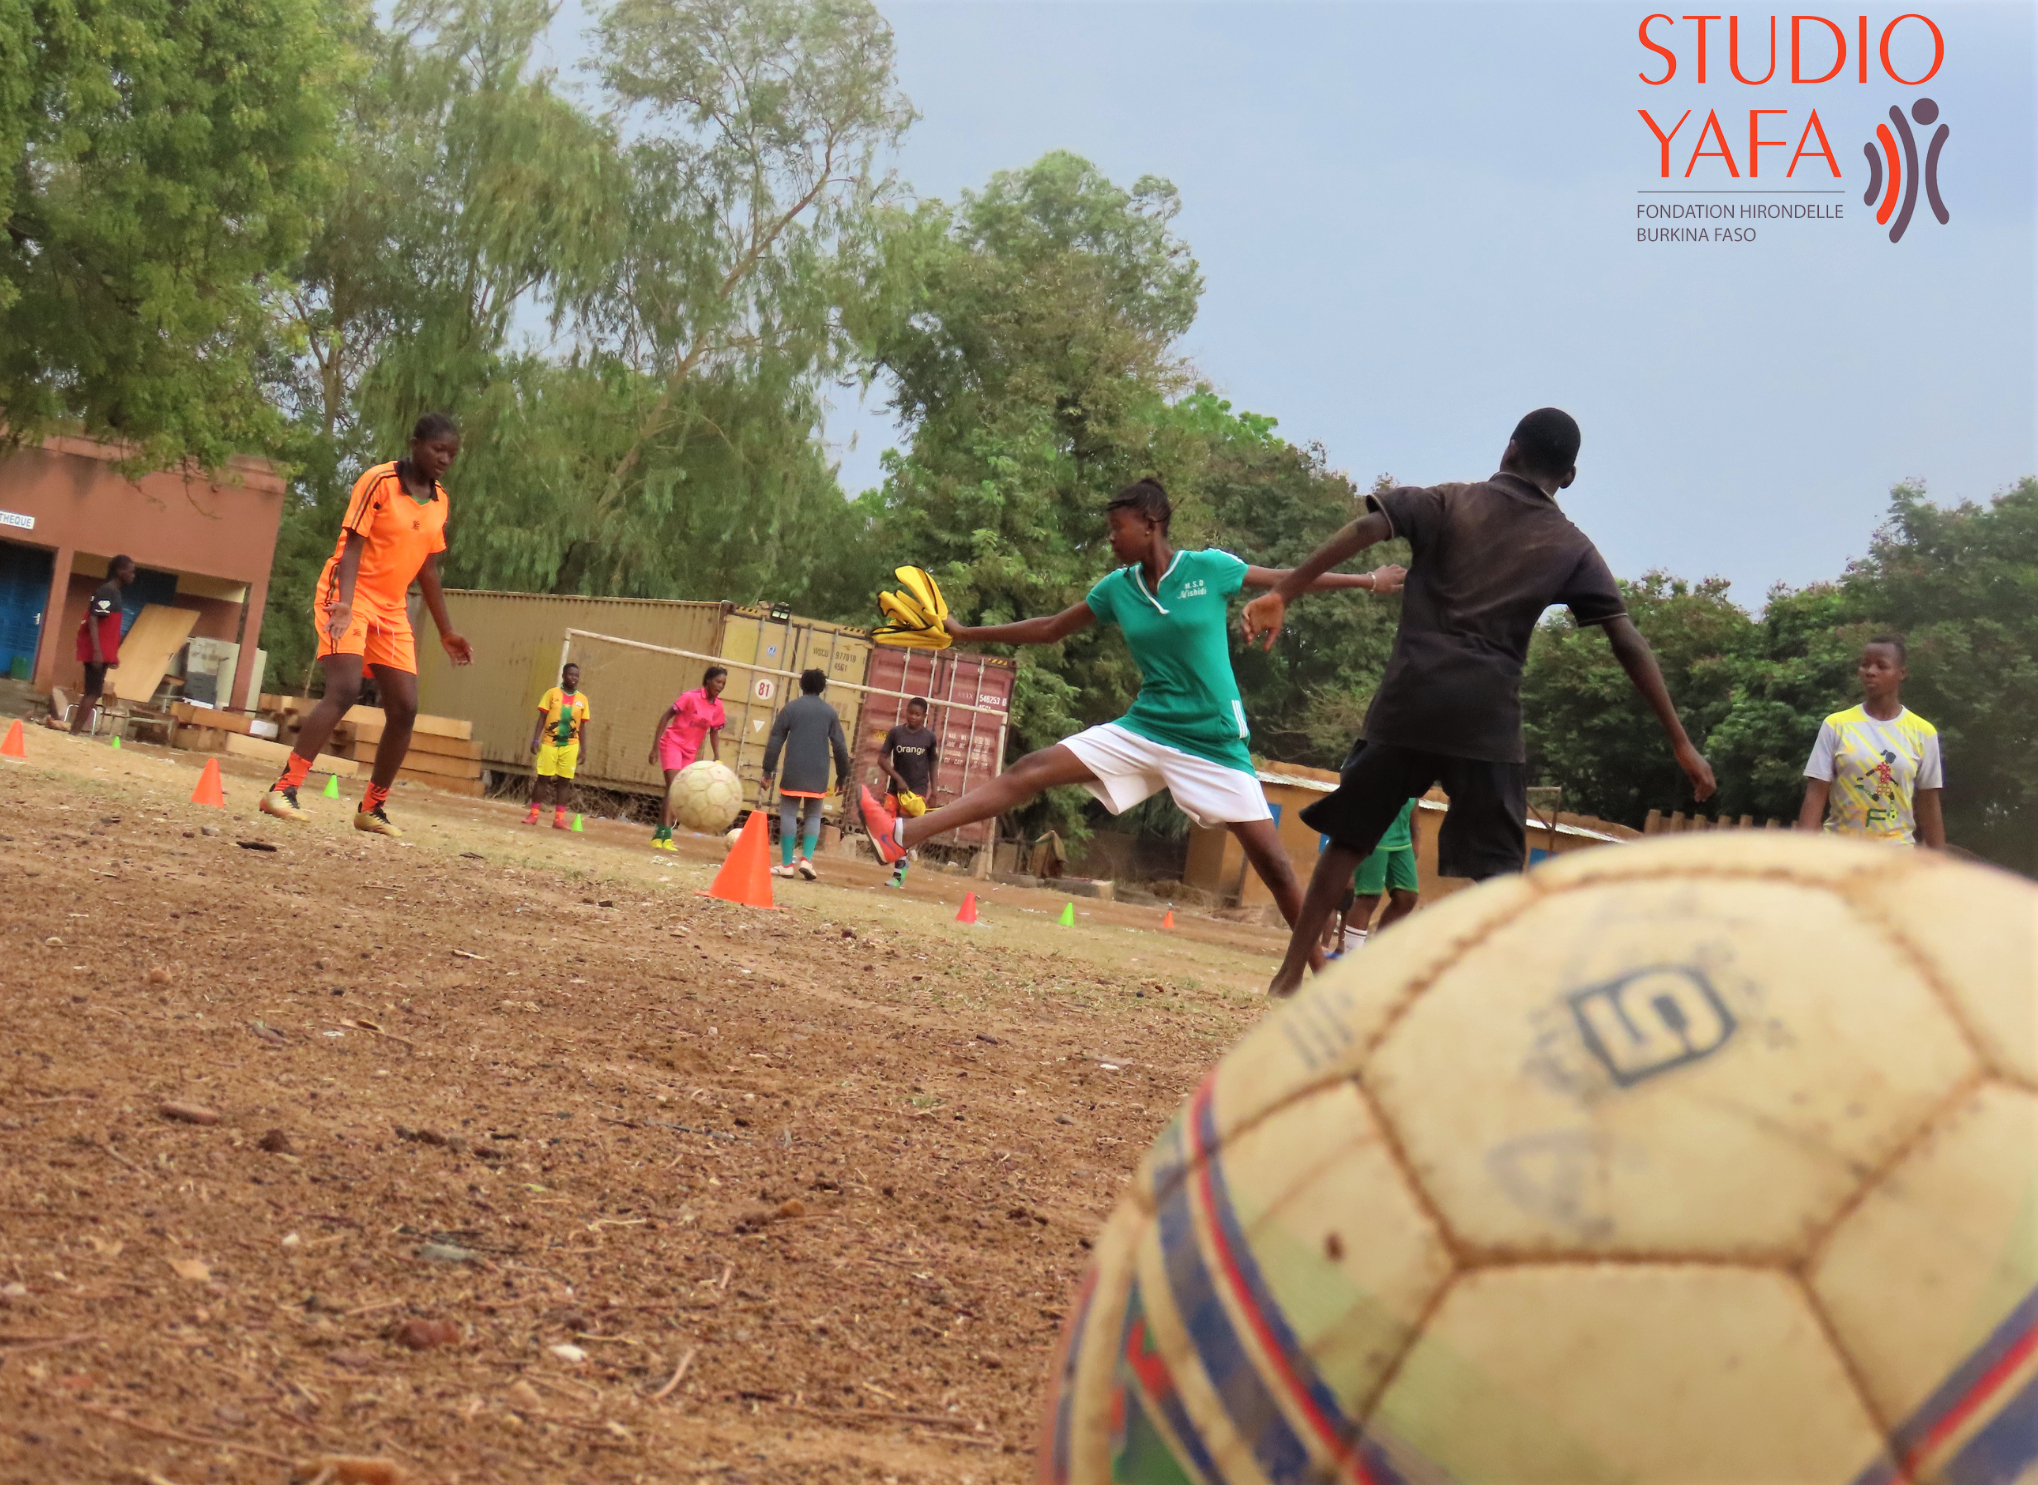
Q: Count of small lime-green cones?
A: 4